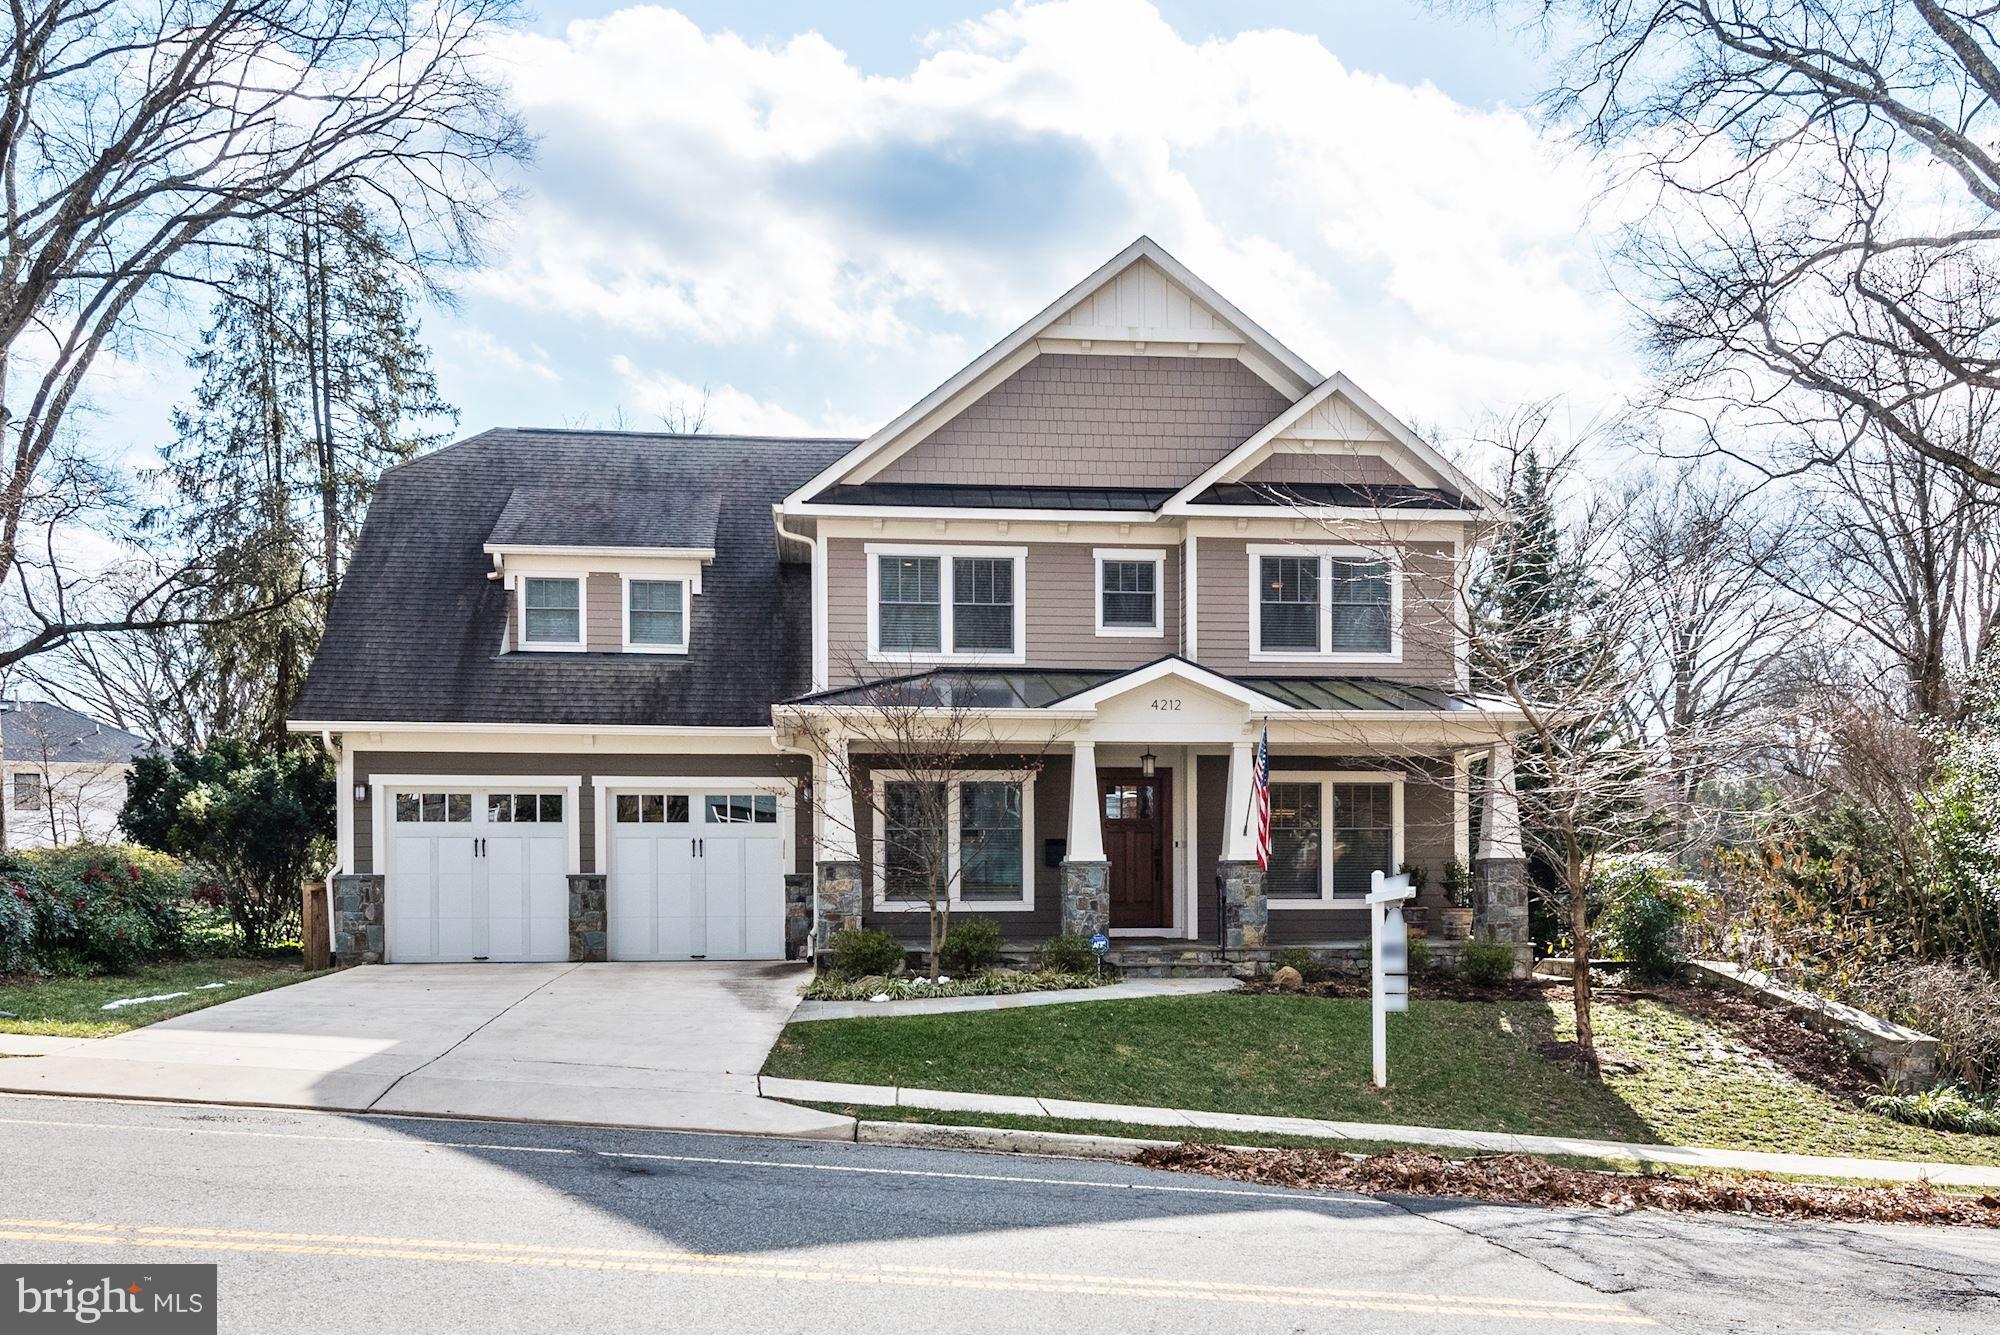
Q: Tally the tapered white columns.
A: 4